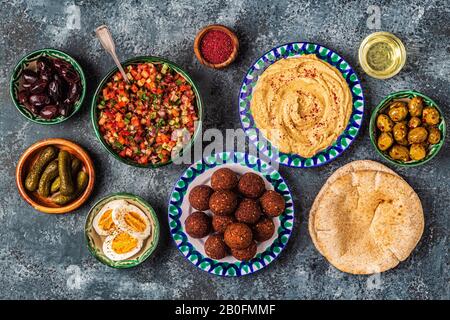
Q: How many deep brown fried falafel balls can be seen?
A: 12